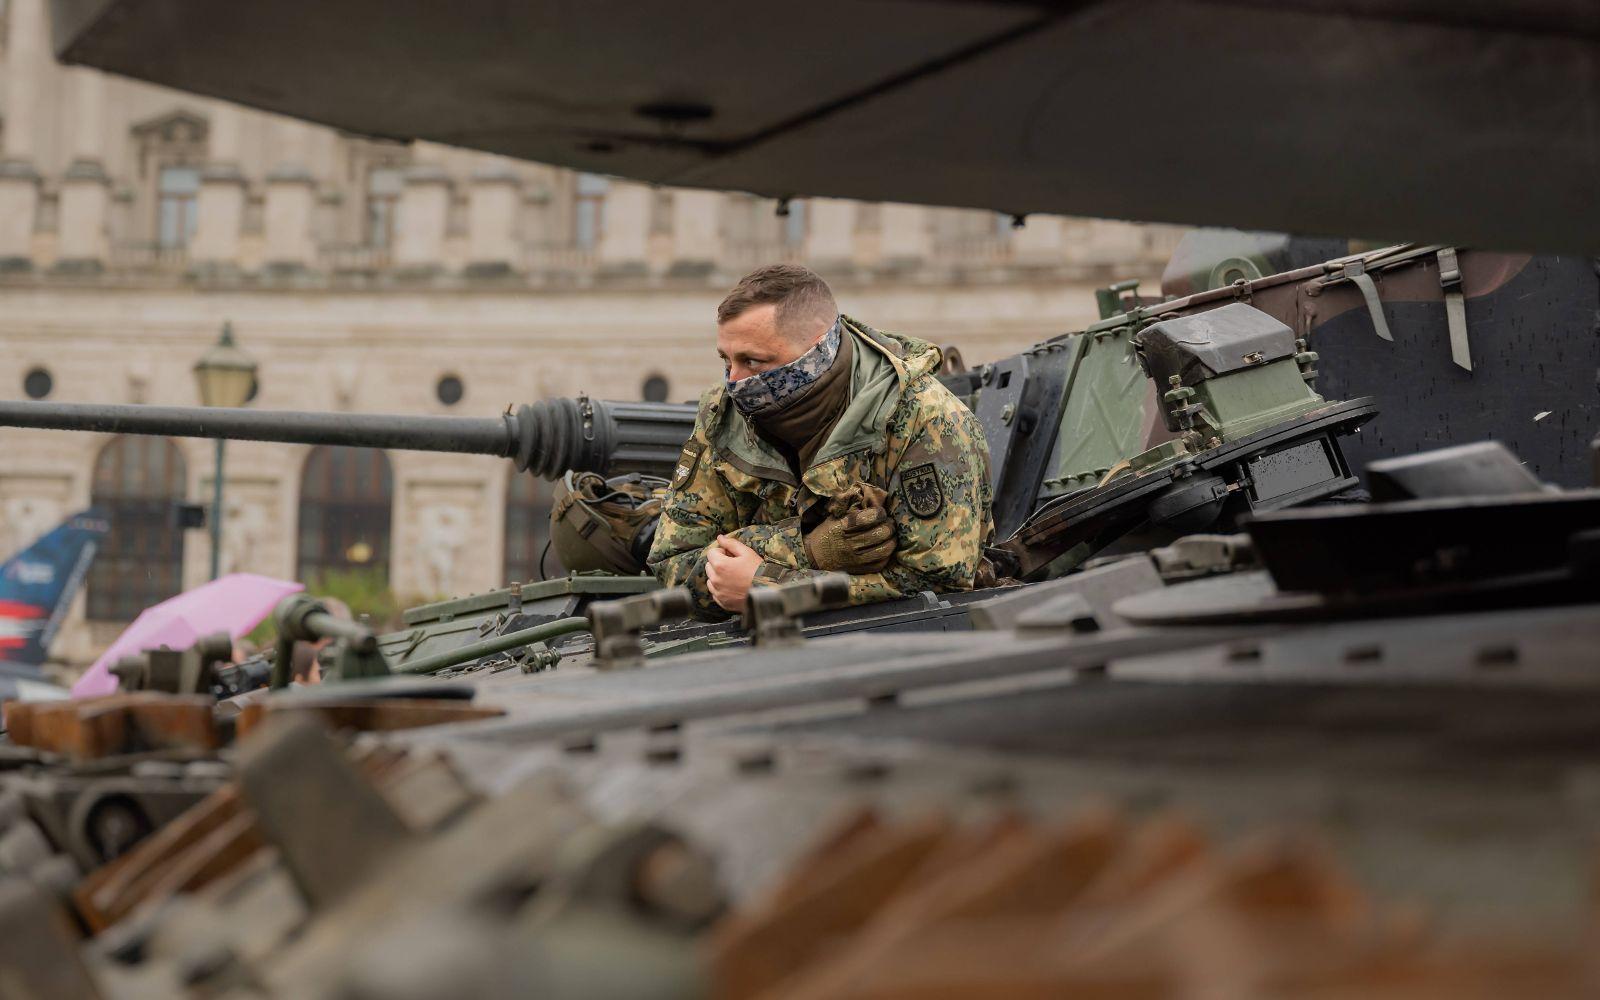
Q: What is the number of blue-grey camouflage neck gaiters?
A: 1